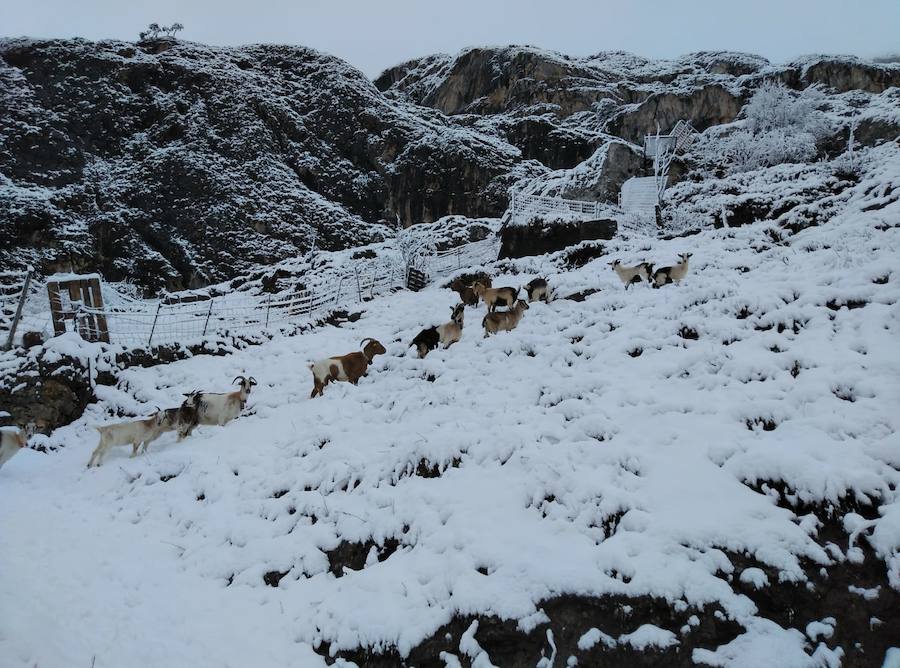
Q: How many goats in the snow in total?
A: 12